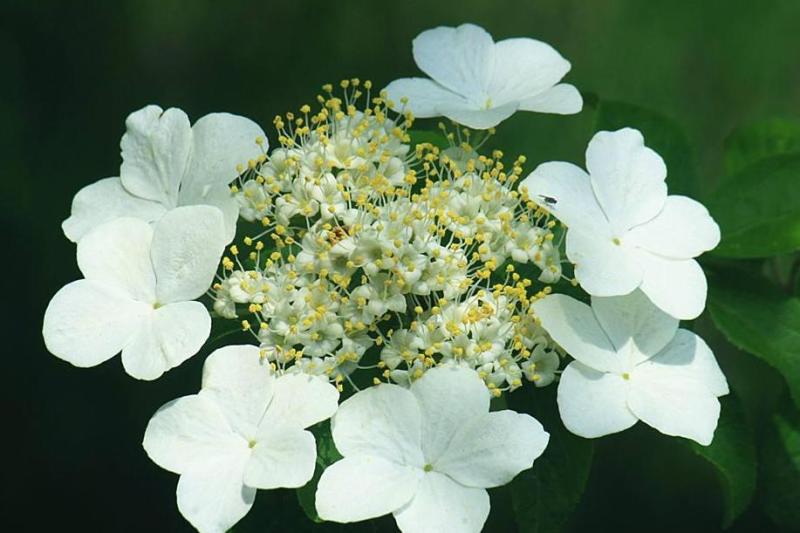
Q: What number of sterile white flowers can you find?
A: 7